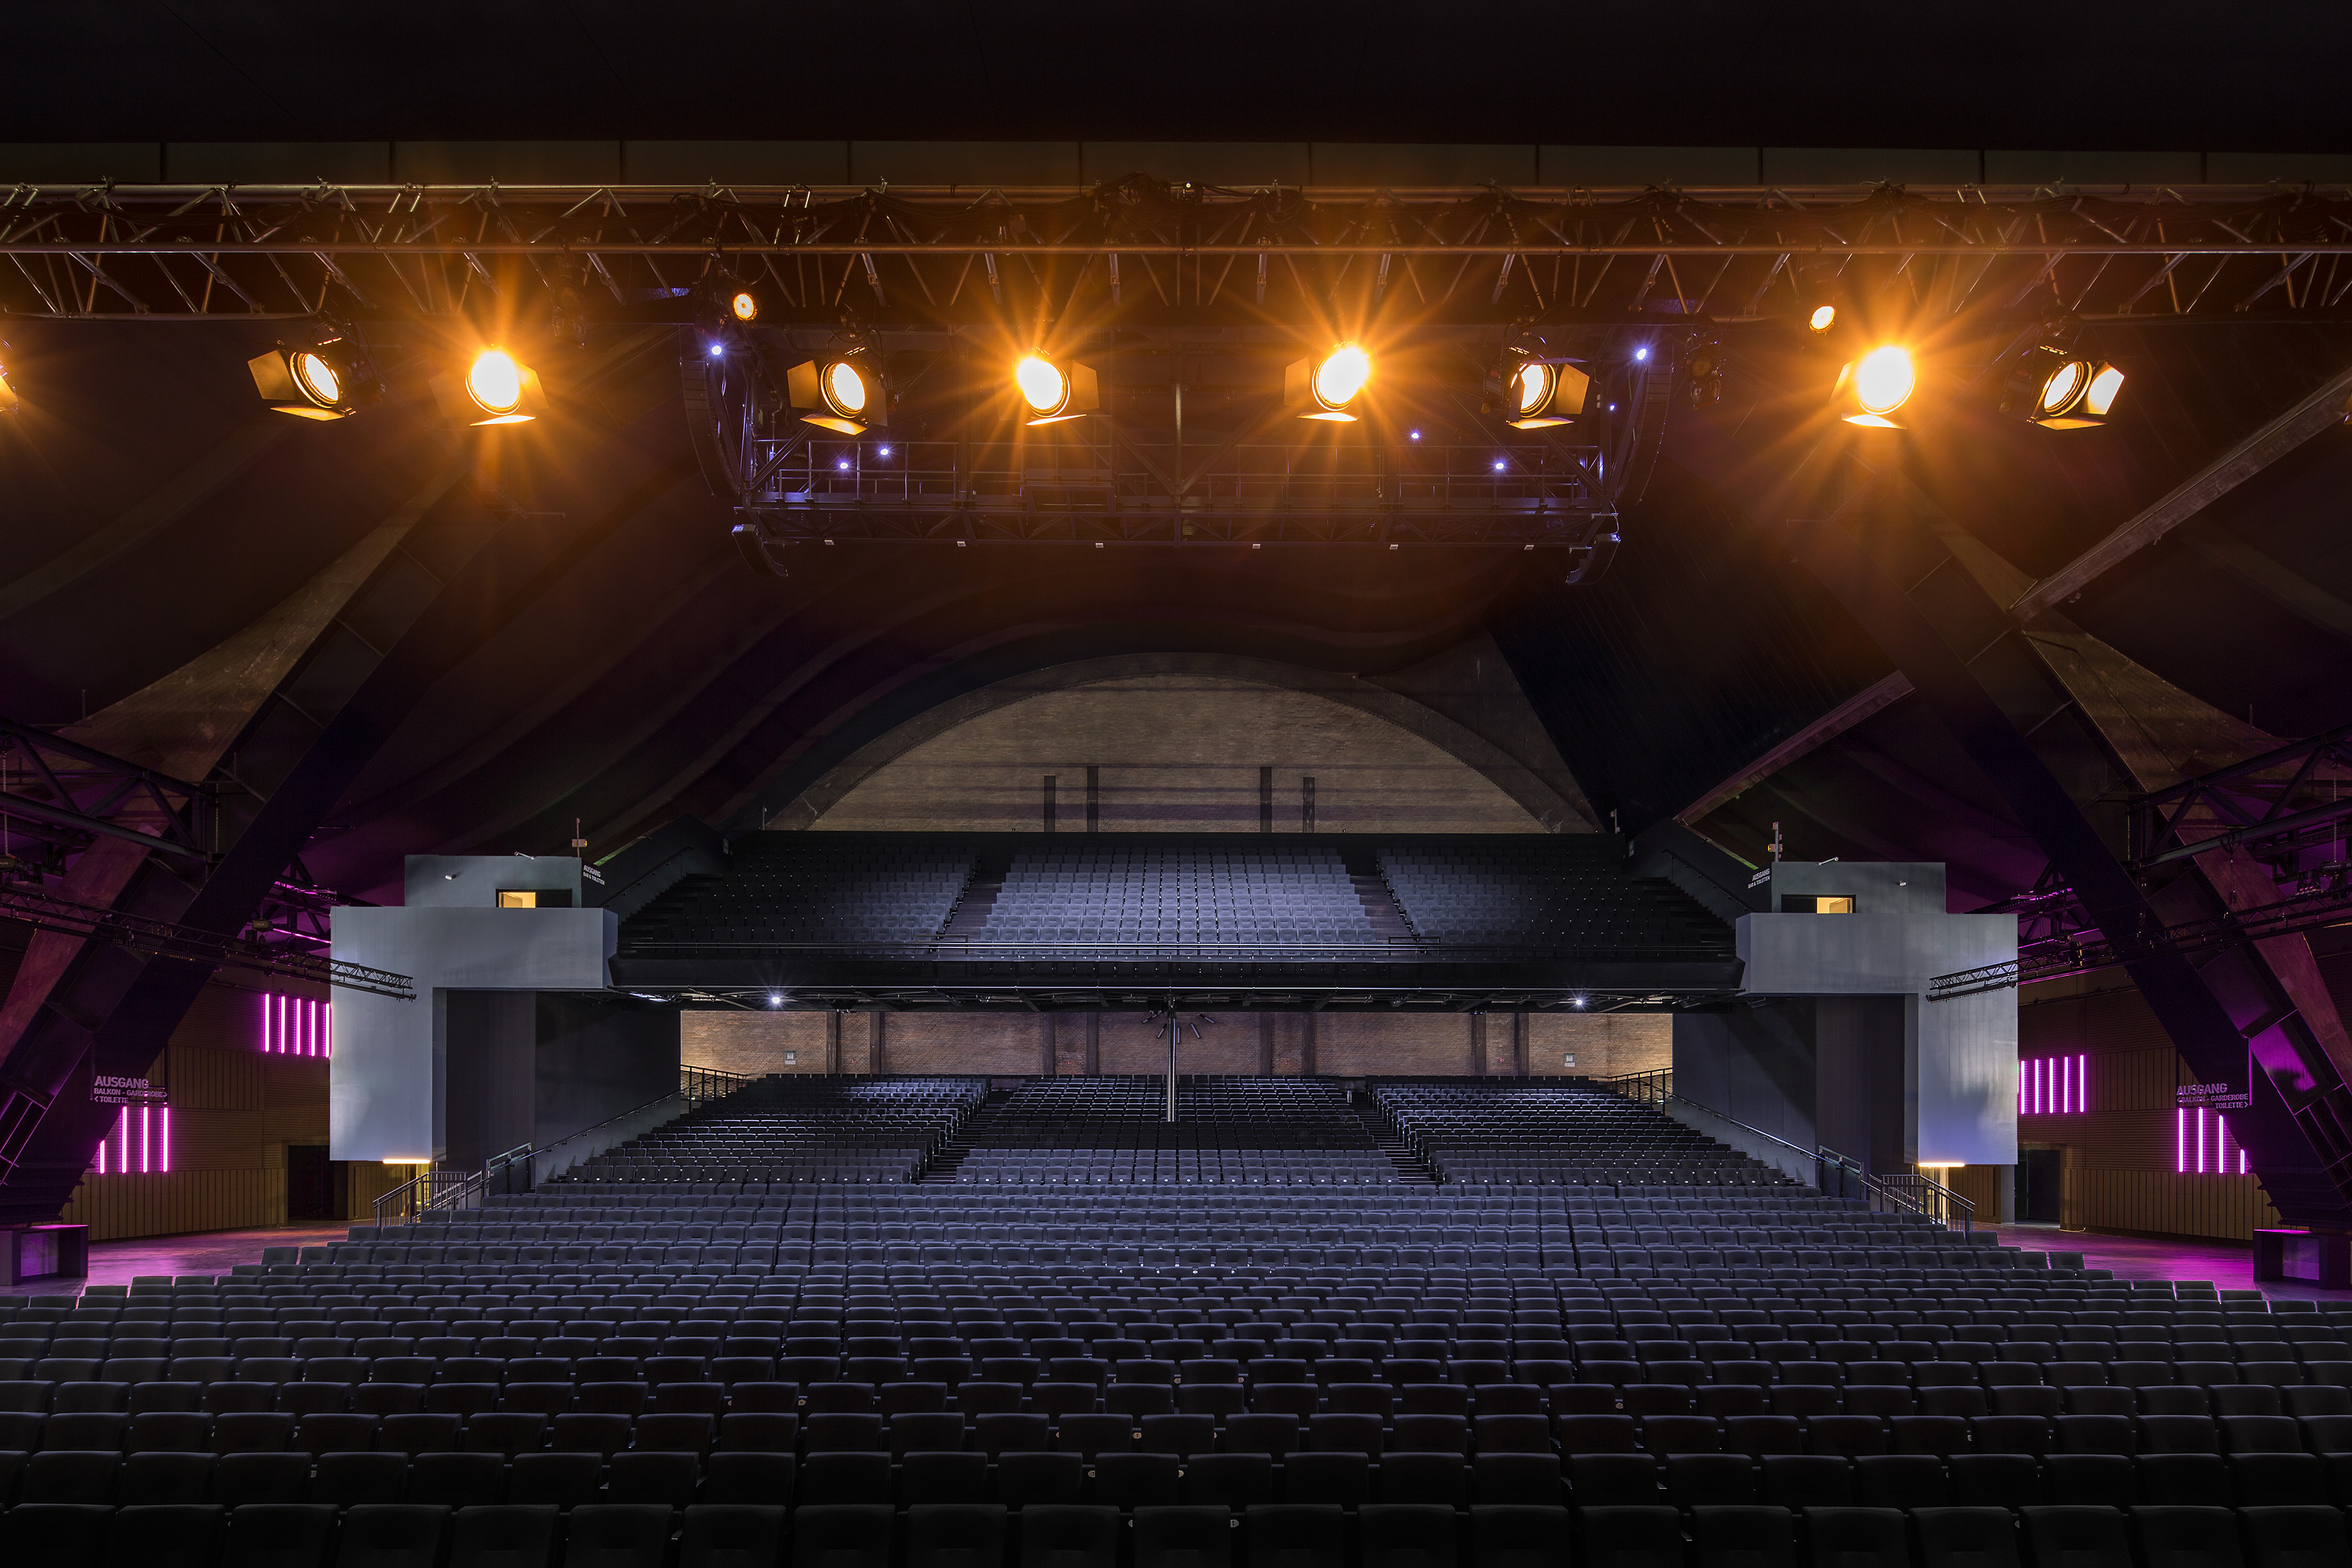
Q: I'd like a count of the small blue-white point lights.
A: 9